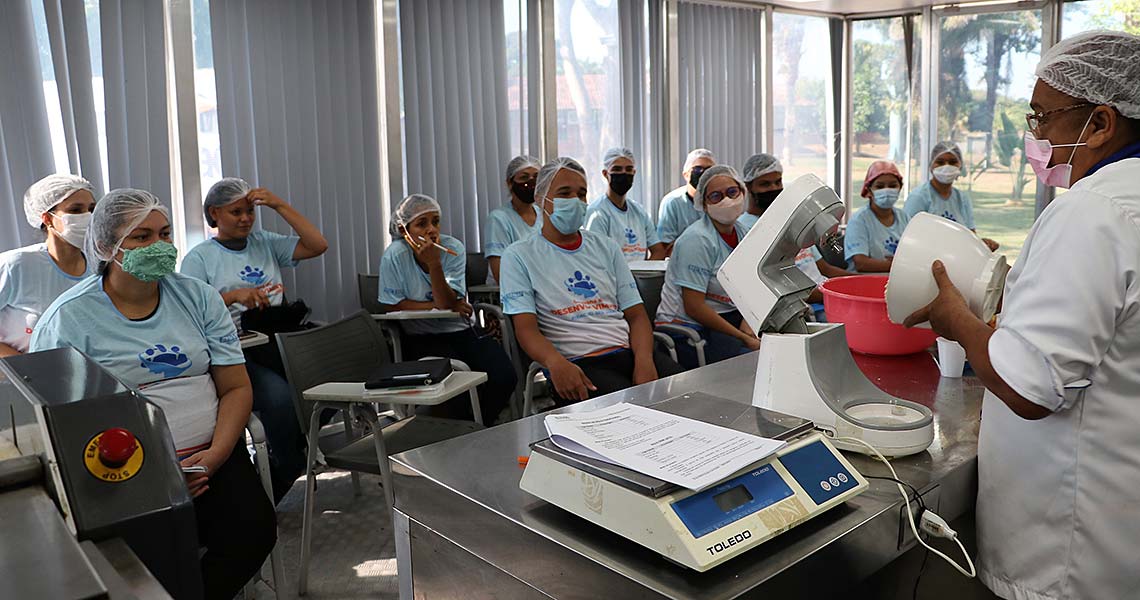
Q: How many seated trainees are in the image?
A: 12